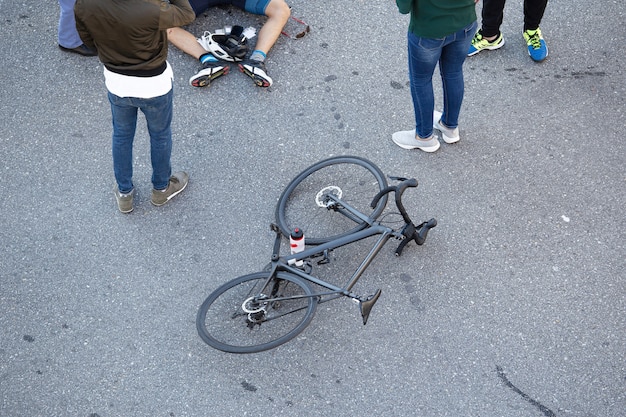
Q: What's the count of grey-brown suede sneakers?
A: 2